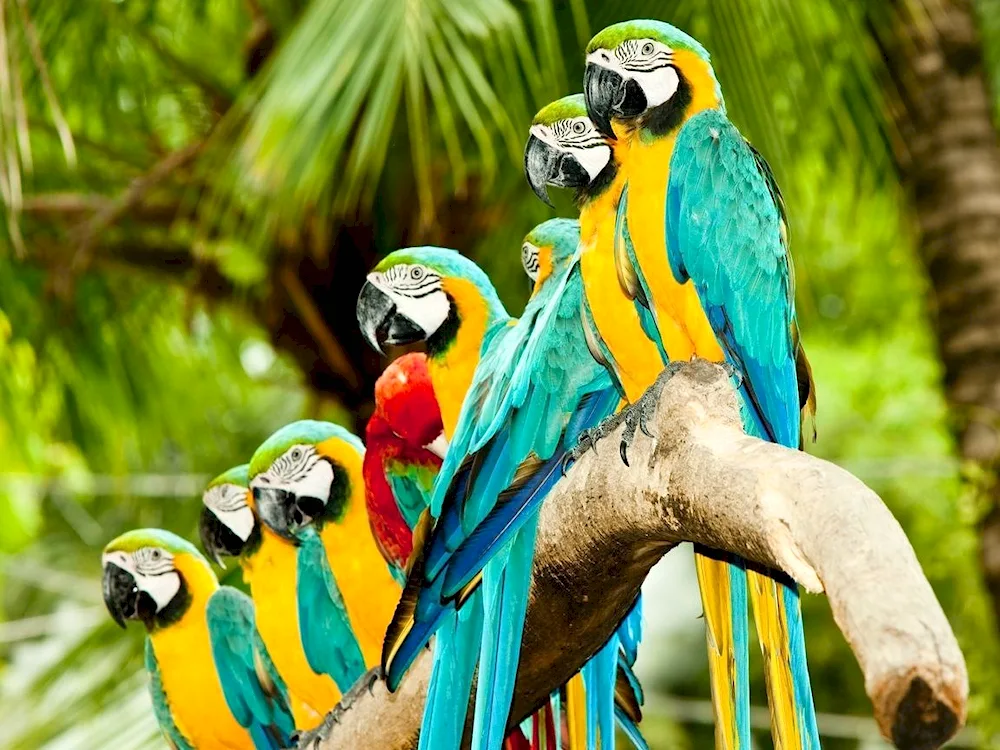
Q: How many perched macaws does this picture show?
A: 8